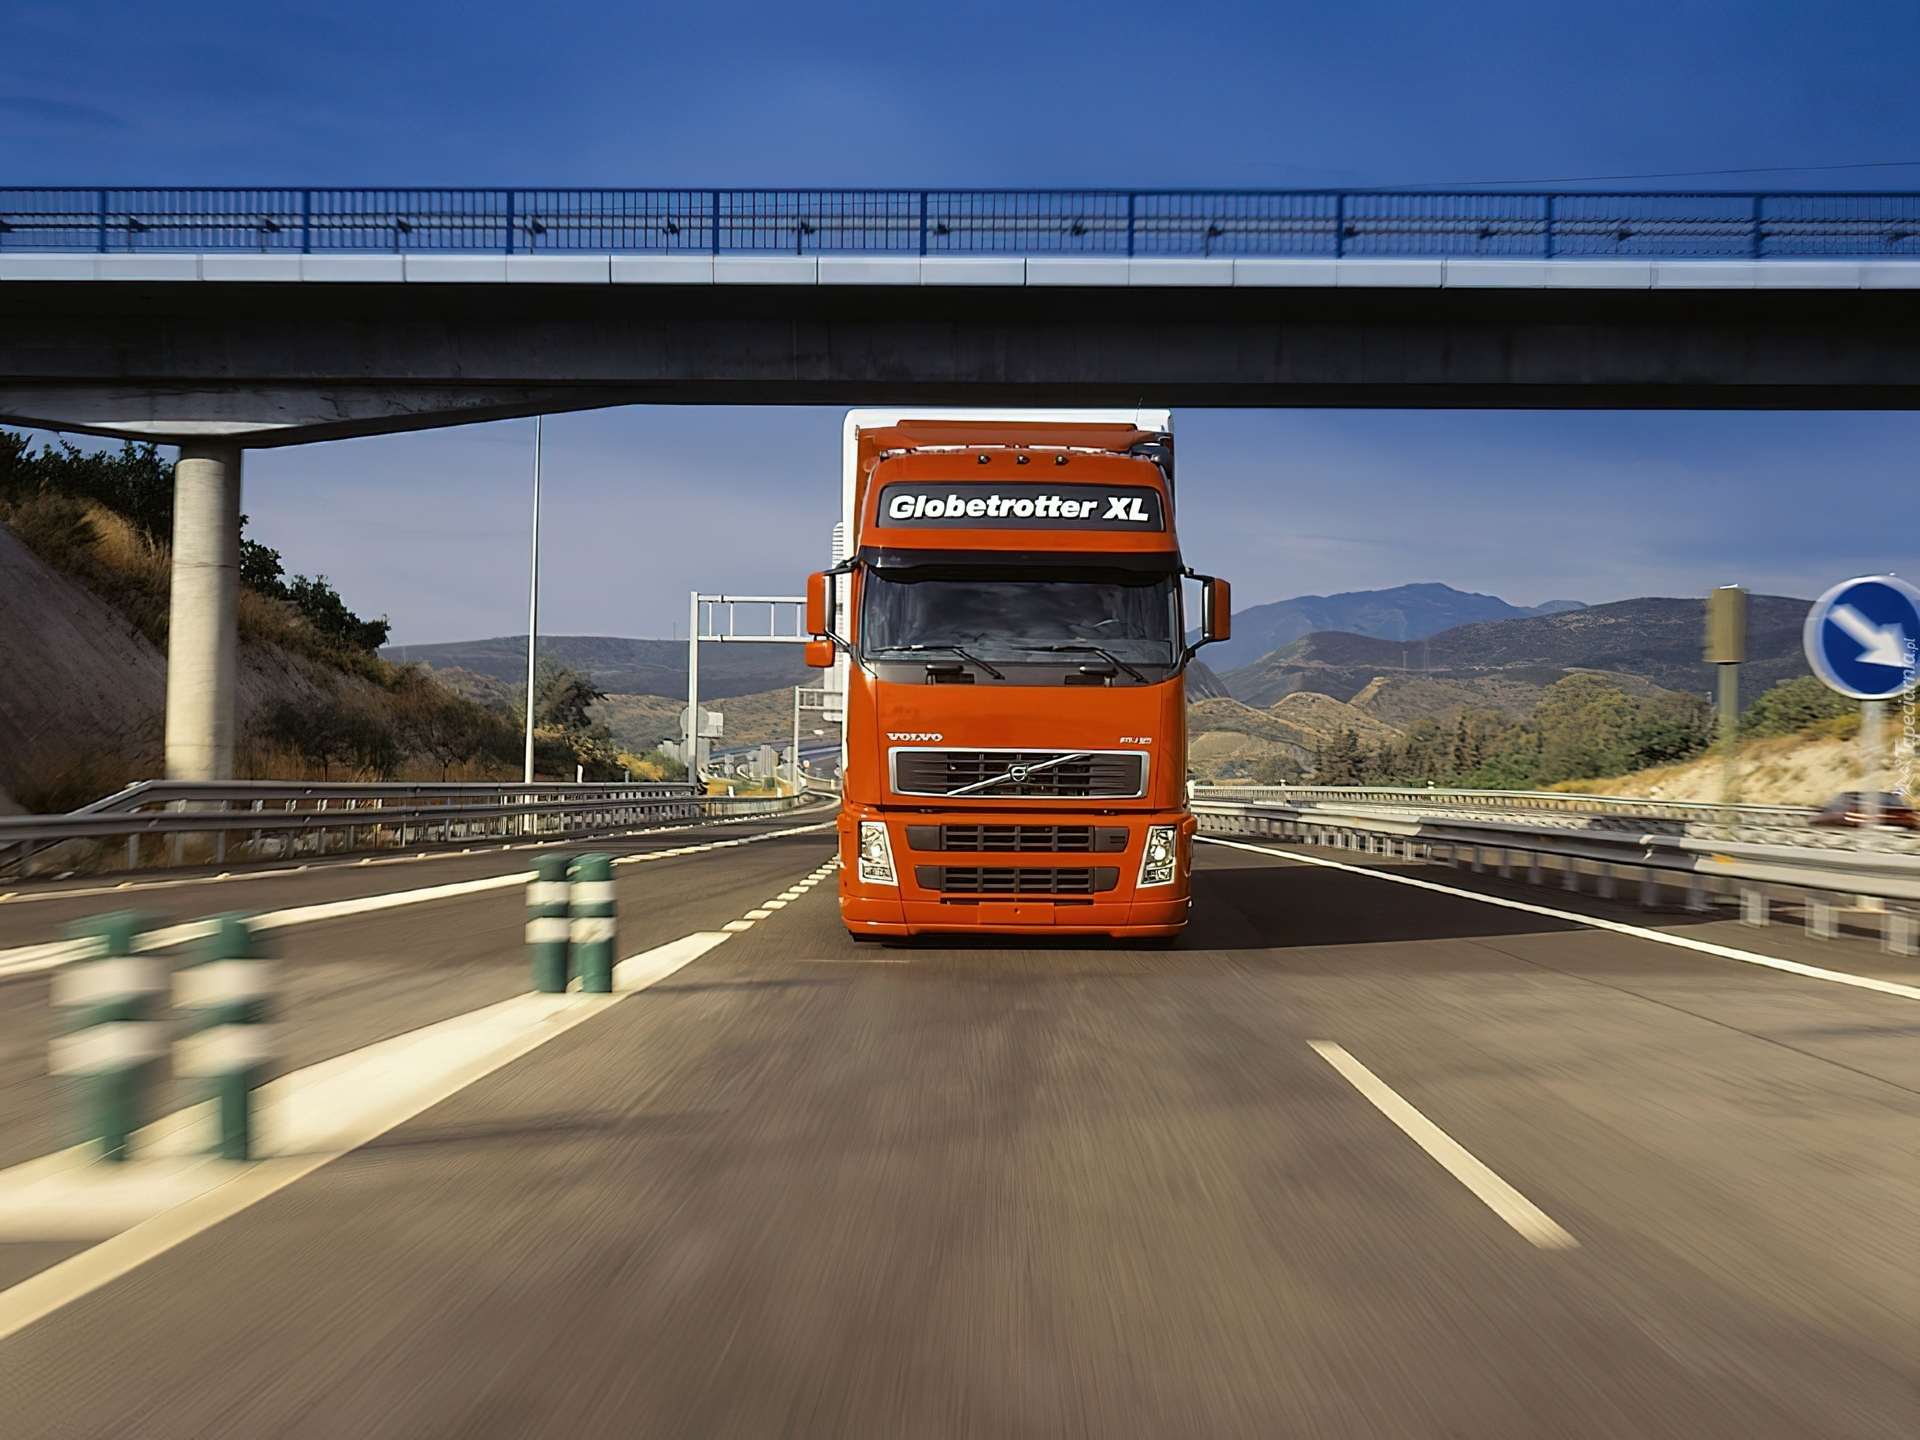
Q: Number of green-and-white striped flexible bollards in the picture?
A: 4